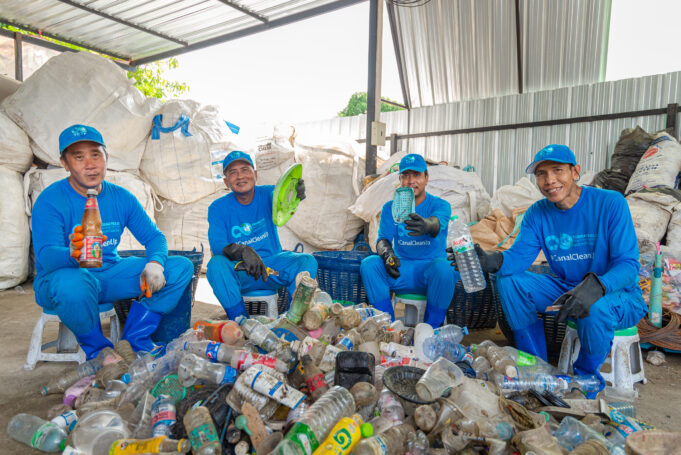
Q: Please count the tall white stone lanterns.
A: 0